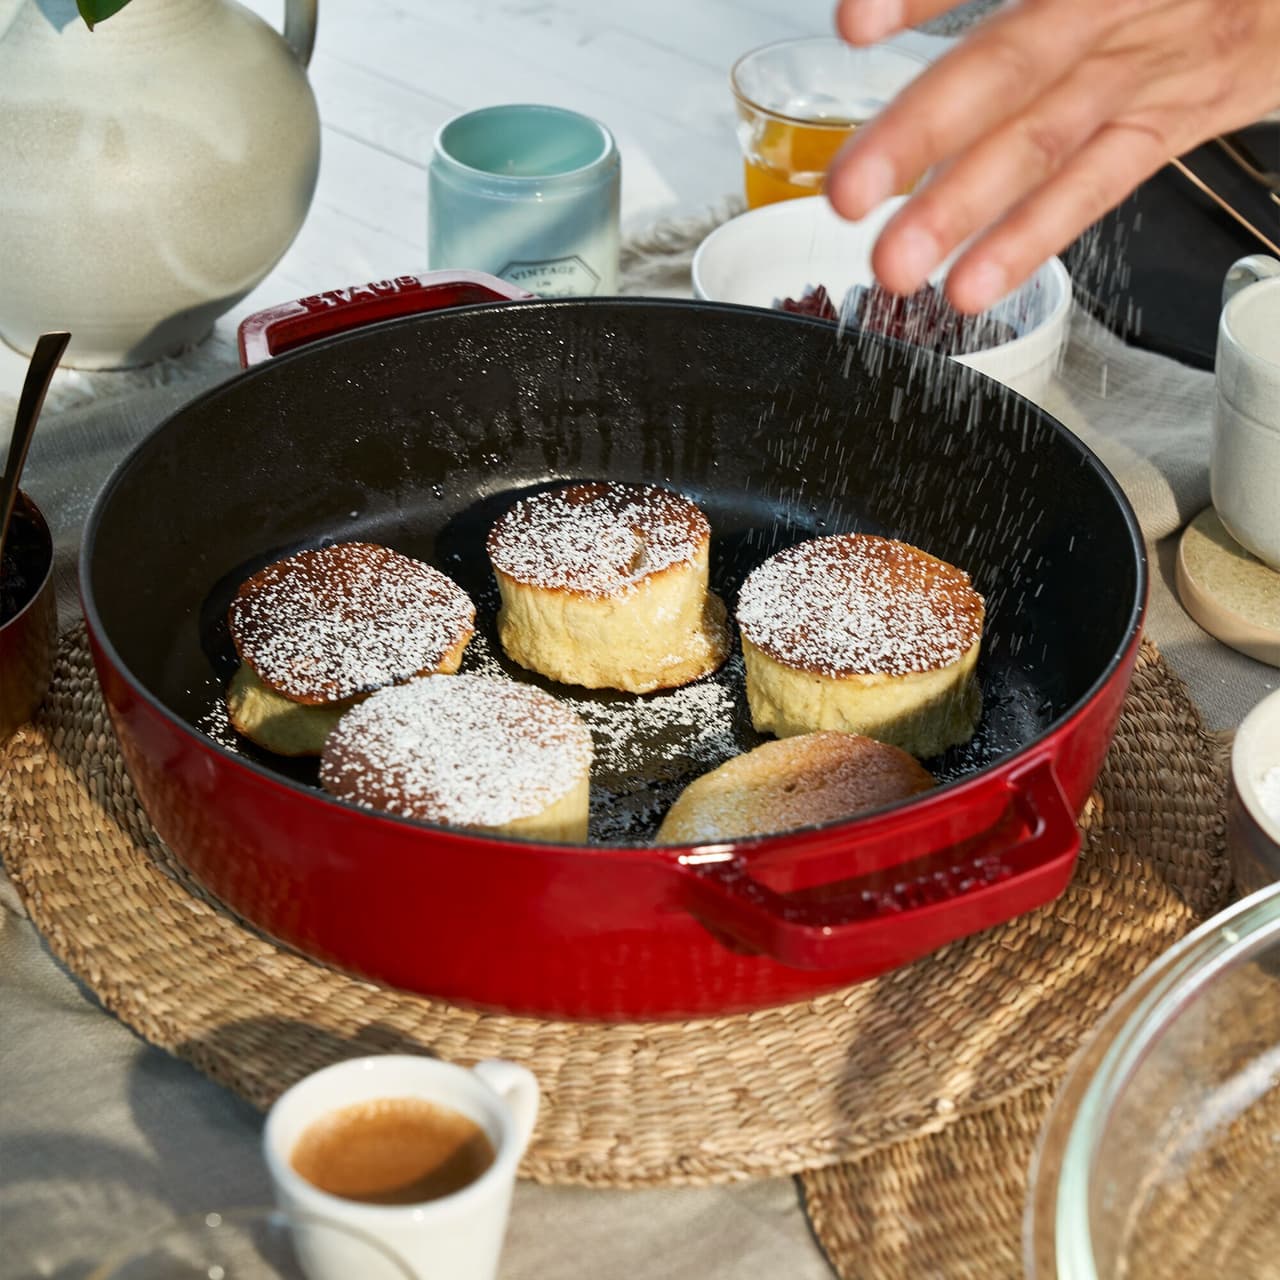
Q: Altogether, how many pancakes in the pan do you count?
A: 5